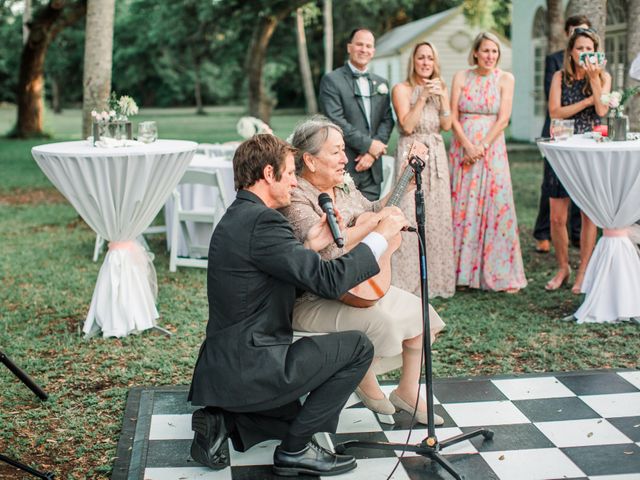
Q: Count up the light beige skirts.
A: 1